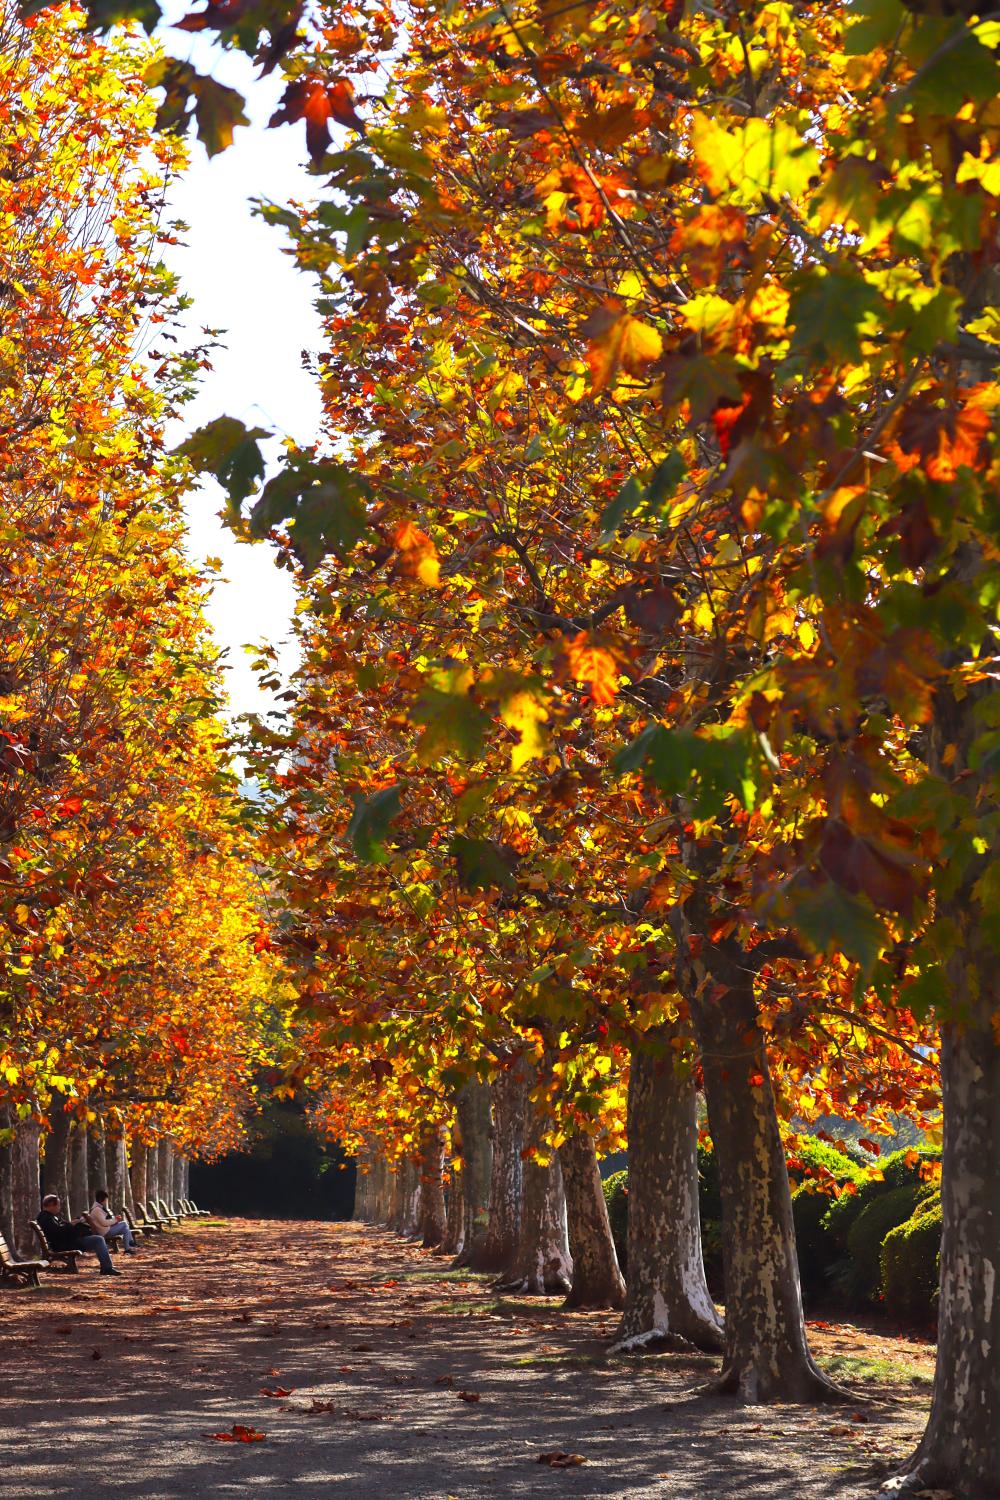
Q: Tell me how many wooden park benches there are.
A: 11